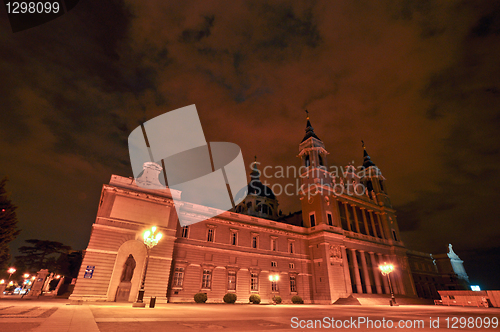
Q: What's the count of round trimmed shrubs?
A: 5